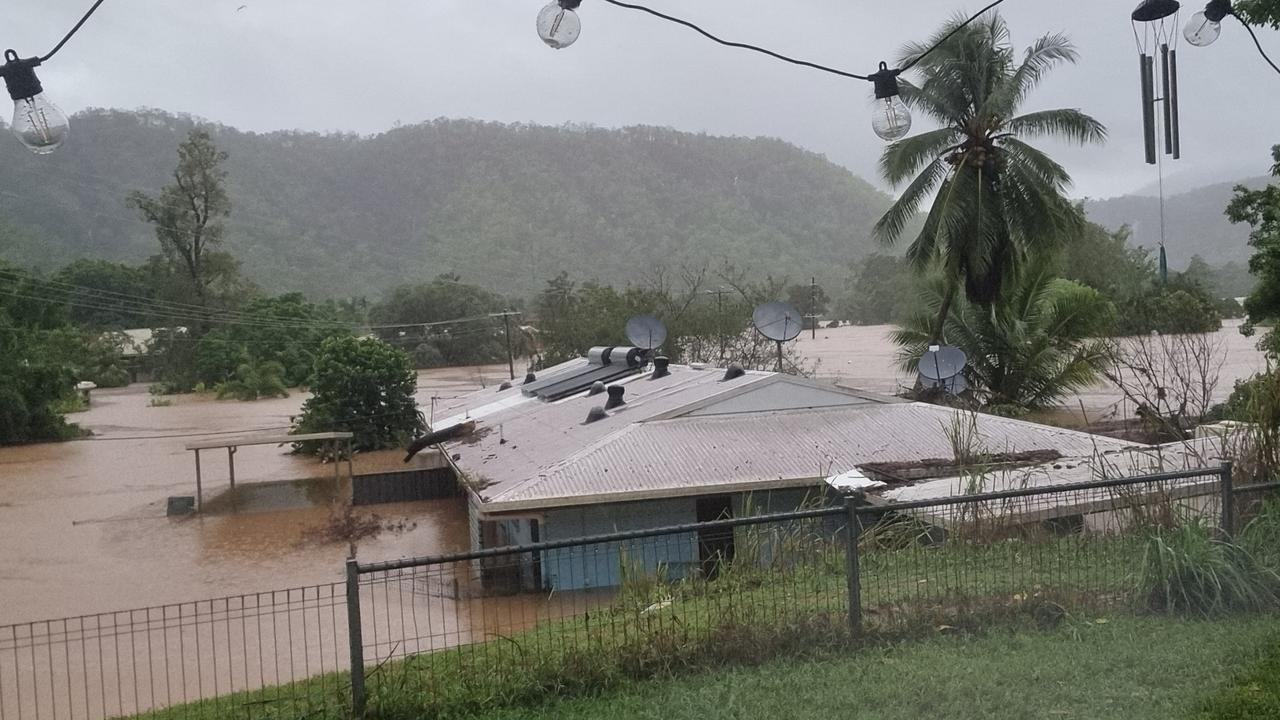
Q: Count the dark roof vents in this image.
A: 7